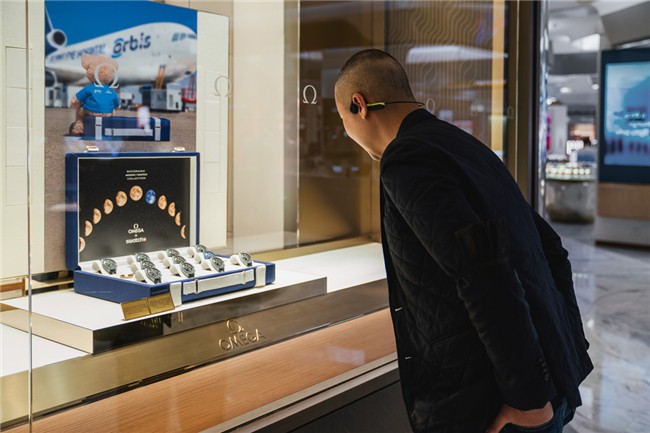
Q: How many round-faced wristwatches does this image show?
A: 11